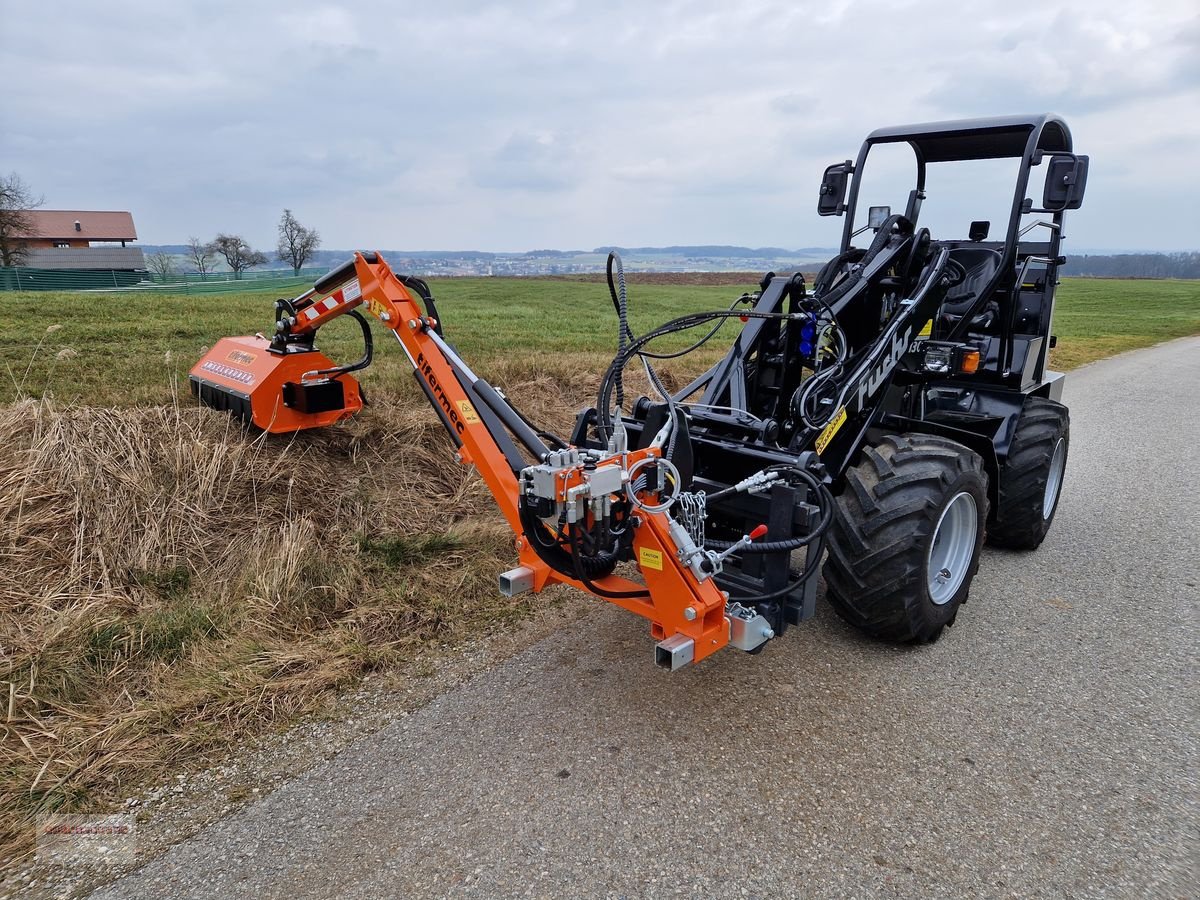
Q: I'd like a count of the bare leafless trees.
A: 5